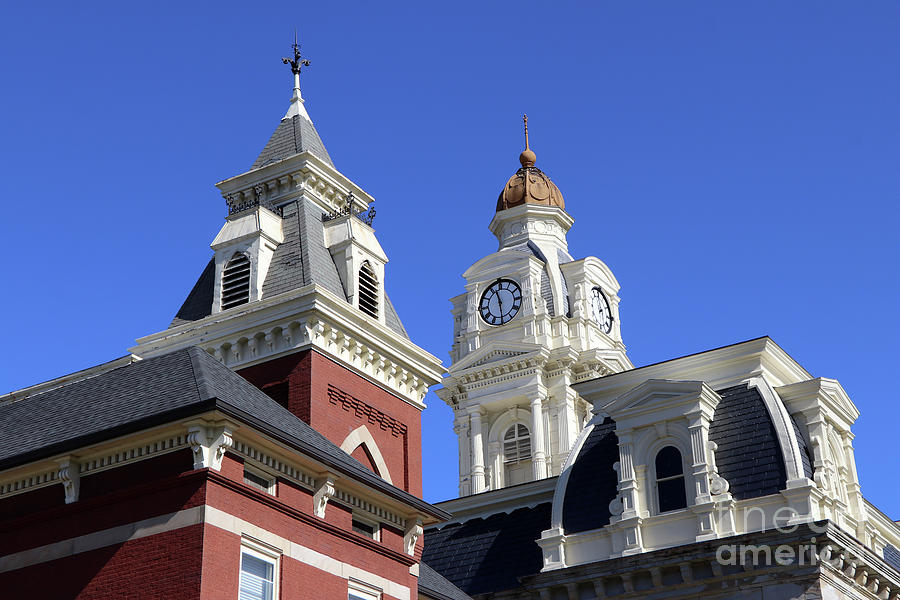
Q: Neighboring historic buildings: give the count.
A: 2